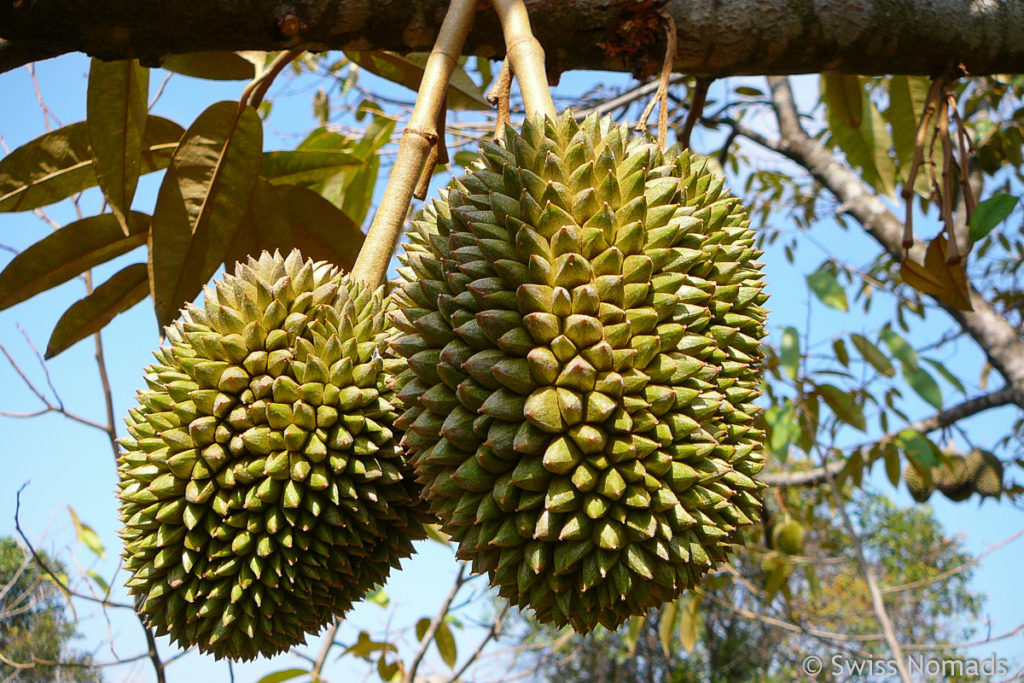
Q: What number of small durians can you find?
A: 4